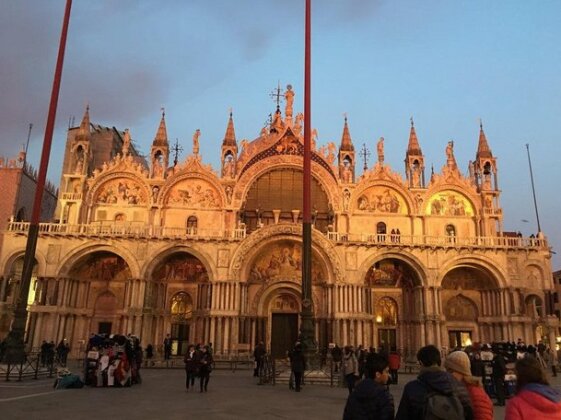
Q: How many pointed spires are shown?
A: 6